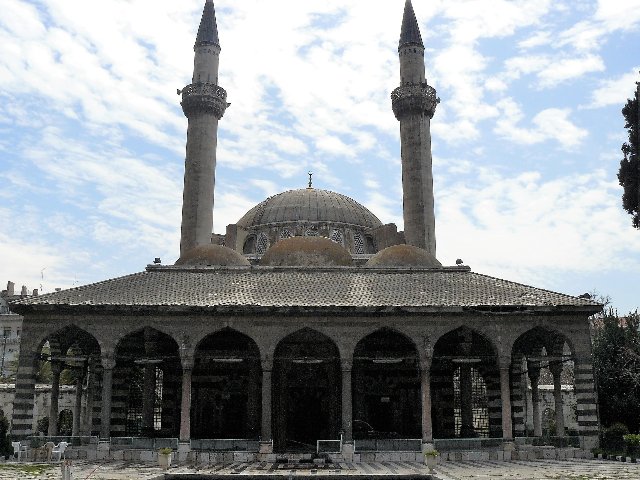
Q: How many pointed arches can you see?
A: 7